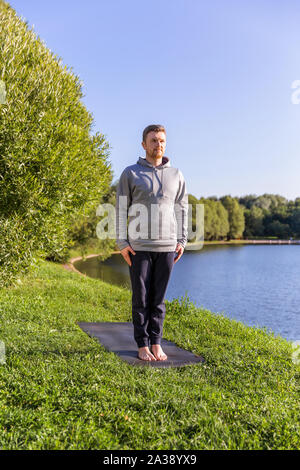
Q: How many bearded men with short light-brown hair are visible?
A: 1